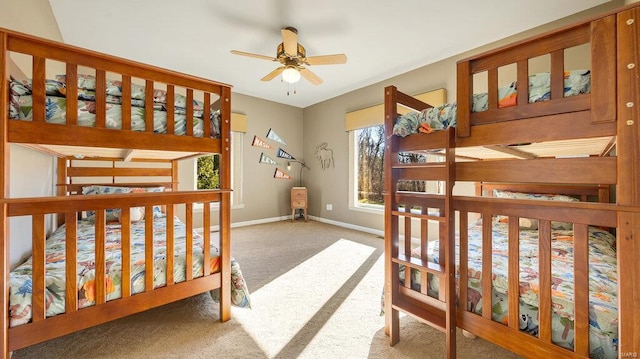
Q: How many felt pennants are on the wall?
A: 5